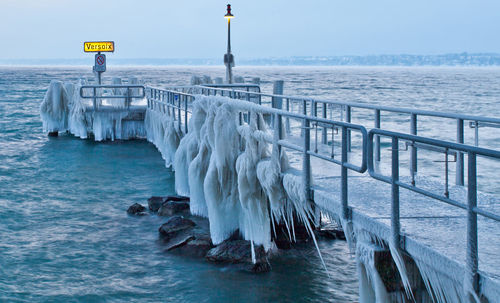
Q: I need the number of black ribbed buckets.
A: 0